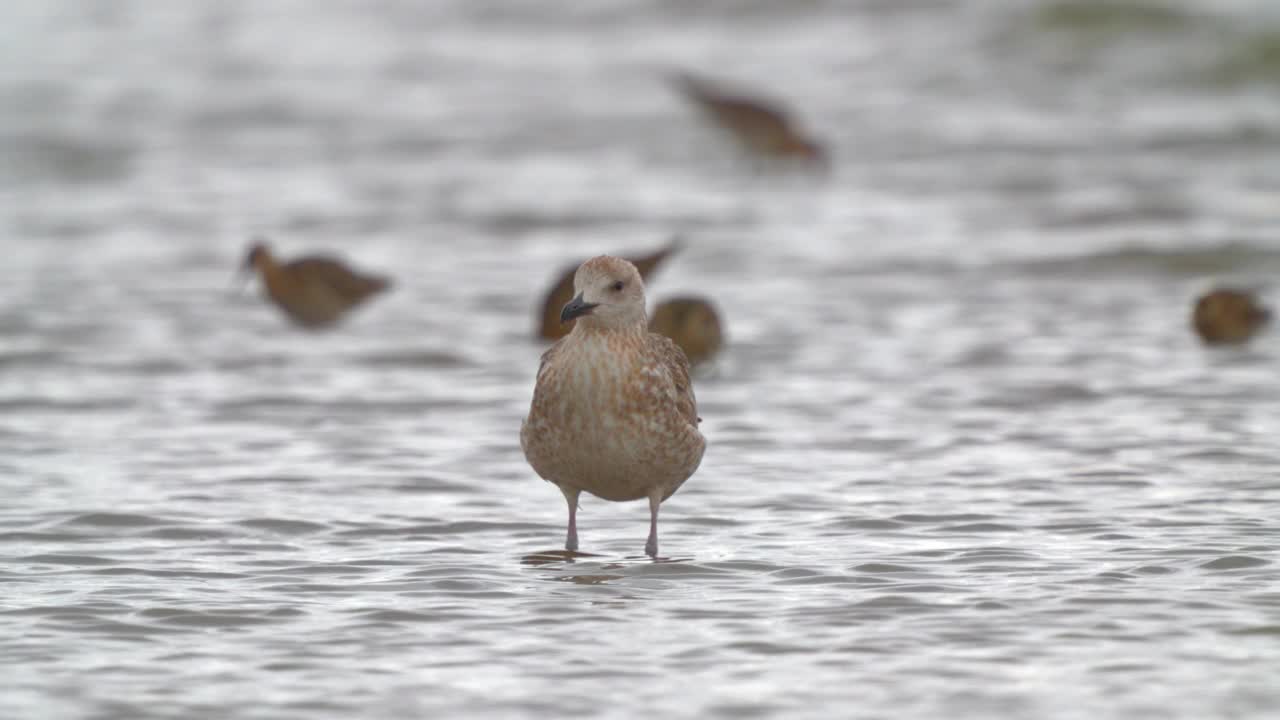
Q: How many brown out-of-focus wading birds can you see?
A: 5